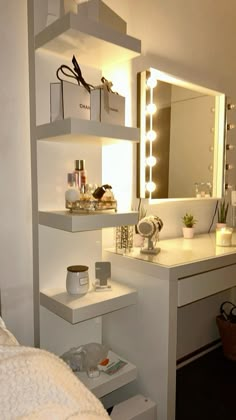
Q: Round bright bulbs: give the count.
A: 5